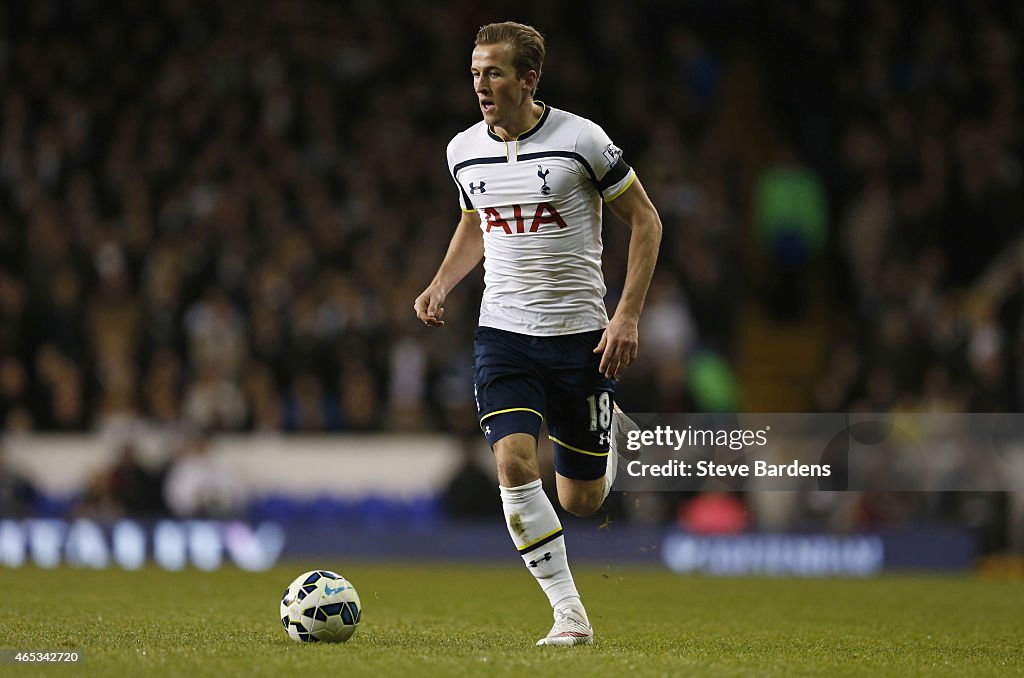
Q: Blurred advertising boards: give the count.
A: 2